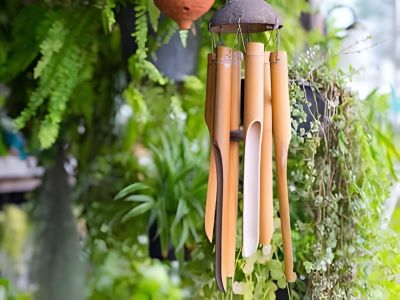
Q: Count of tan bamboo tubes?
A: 6